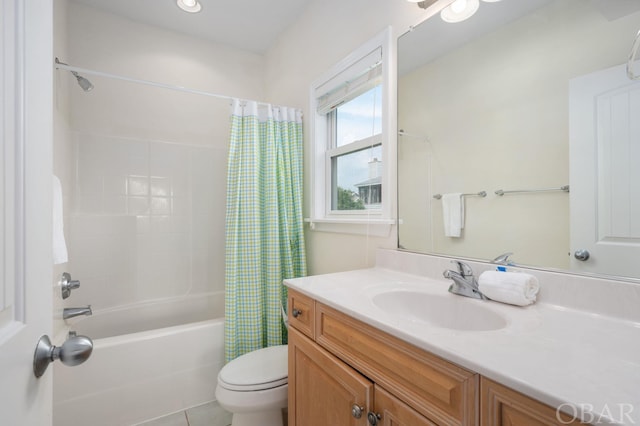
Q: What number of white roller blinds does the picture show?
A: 1